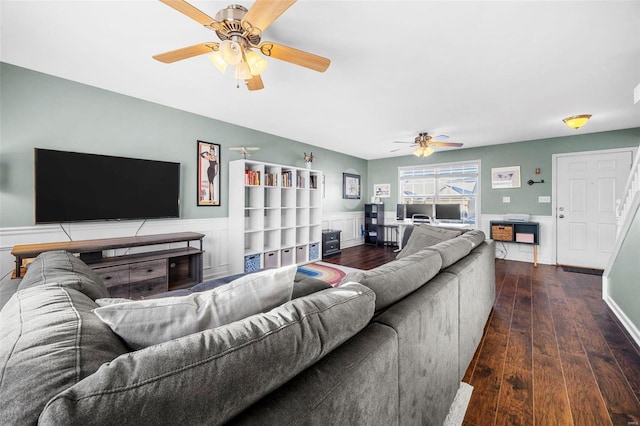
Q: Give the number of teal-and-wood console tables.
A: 1